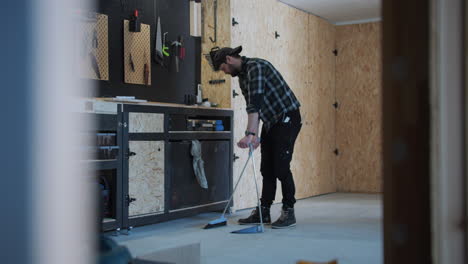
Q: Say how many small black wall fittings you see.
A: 7